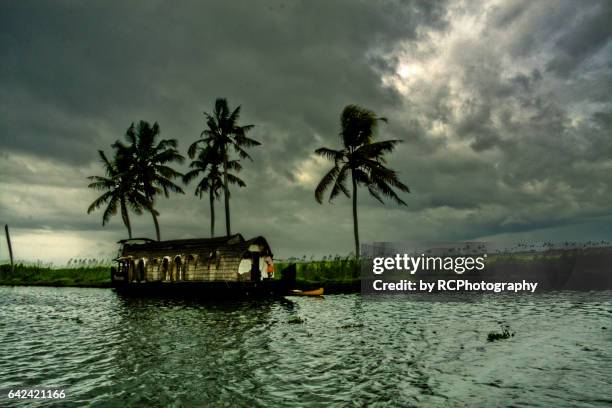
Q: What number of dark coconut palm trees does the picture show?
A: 5